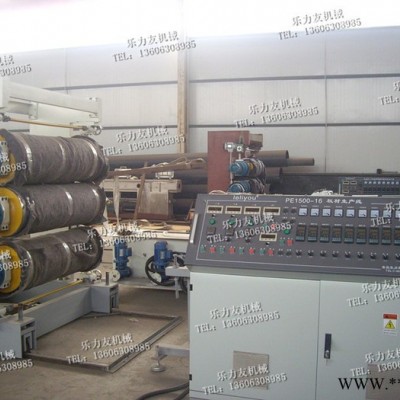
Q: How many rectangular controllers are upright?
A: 9